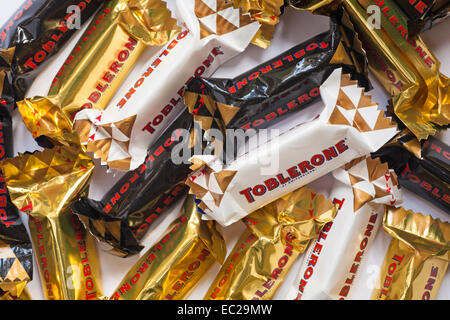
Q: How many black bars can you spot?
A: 6